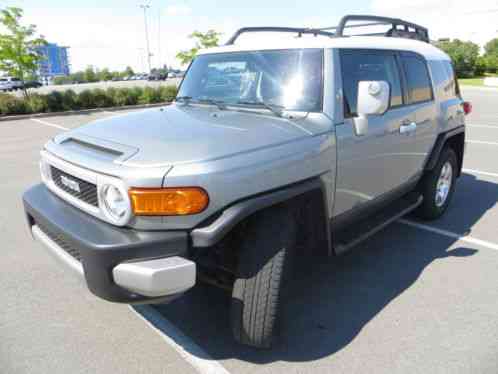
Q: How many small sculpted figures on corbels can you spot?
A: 0